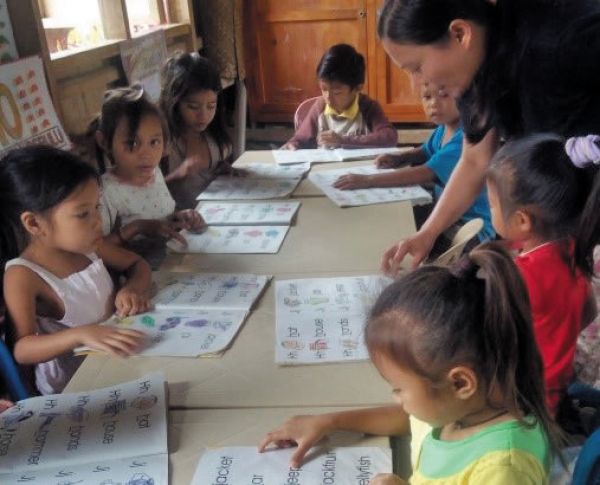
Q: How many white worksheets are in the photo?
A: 8